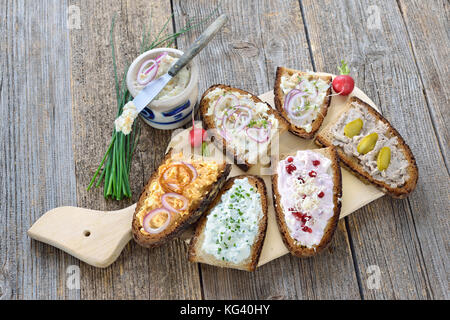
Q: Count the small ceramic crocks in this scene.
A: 1